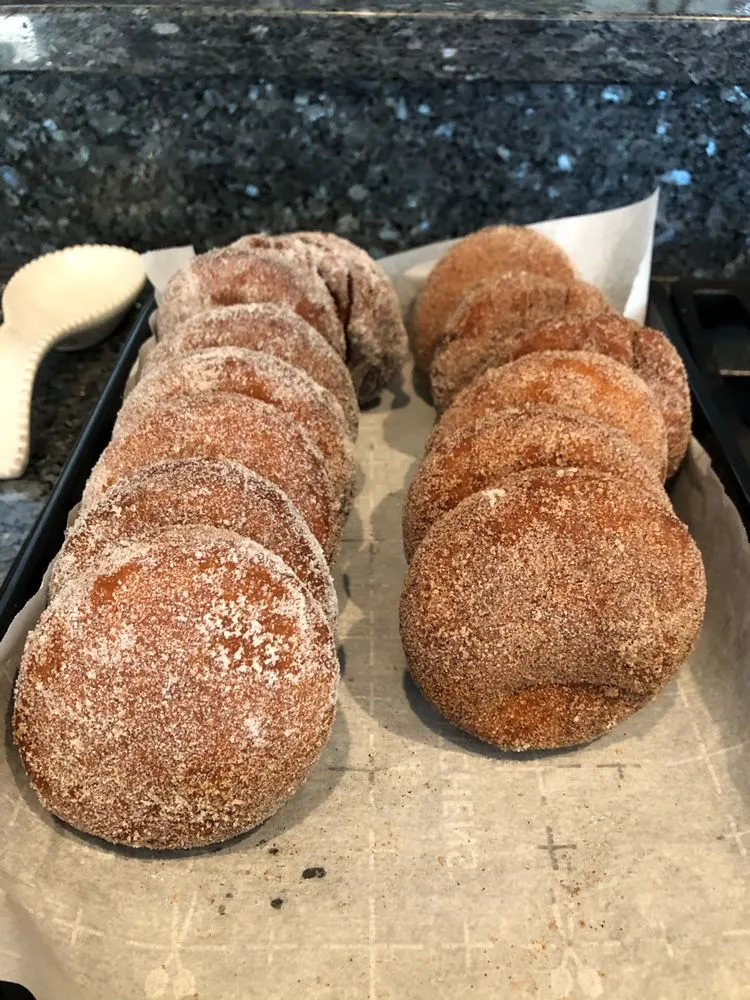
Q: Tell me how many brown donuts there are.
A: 13